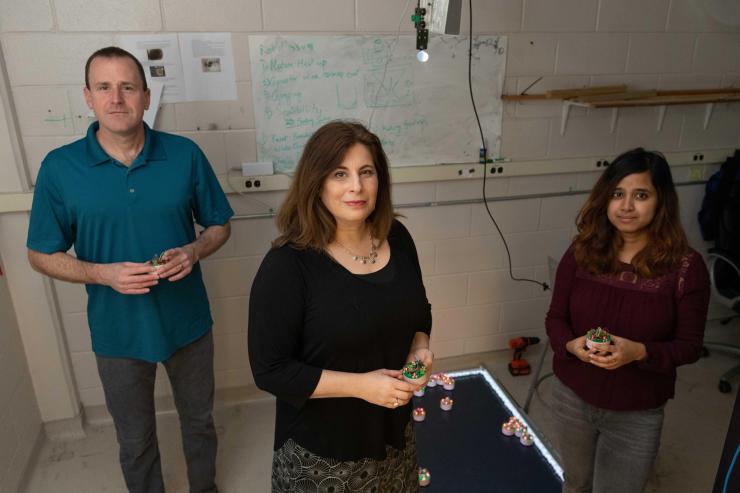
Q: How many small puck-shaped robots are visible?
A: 14